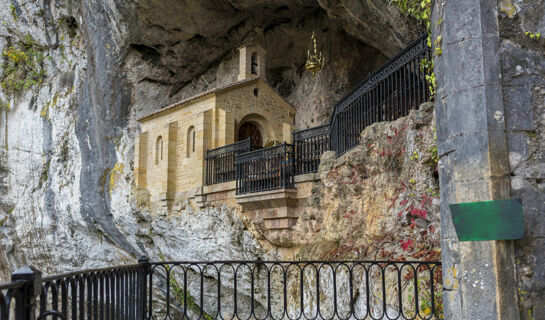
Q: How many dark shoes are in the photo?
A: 0